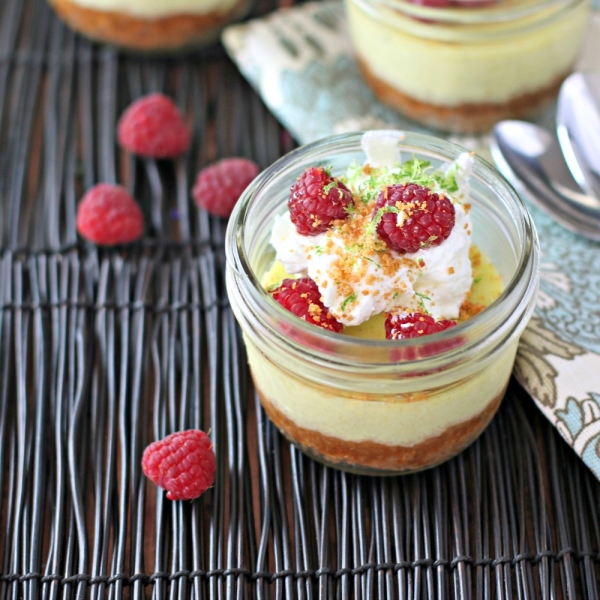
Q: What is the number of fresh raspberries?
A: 8